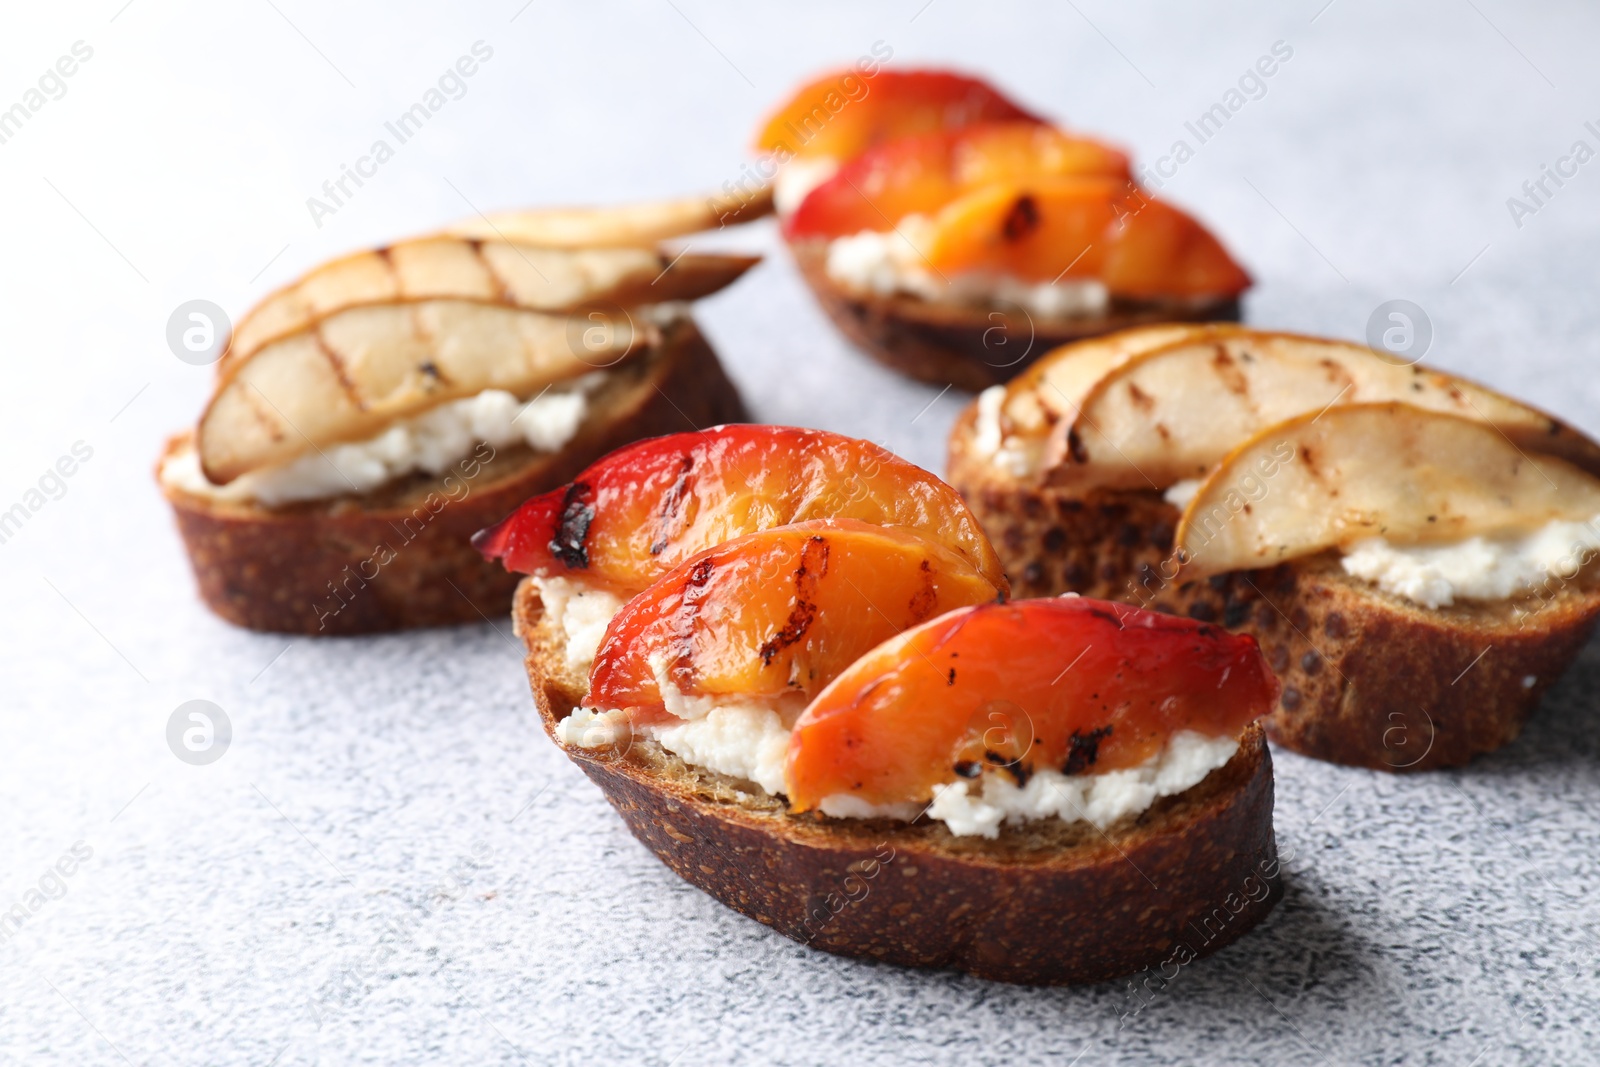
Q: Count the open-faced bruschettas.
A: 4